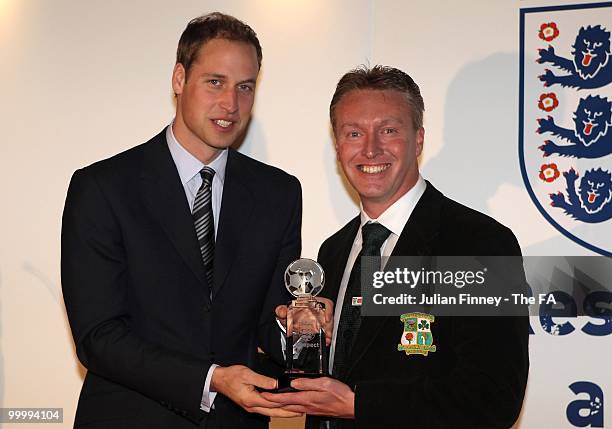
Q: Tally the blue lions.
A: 3